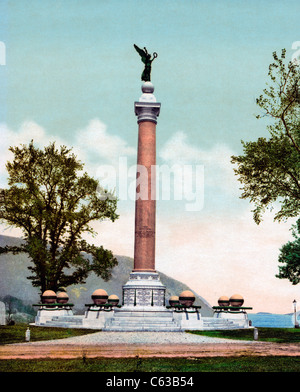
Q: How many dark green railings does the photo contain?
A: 4